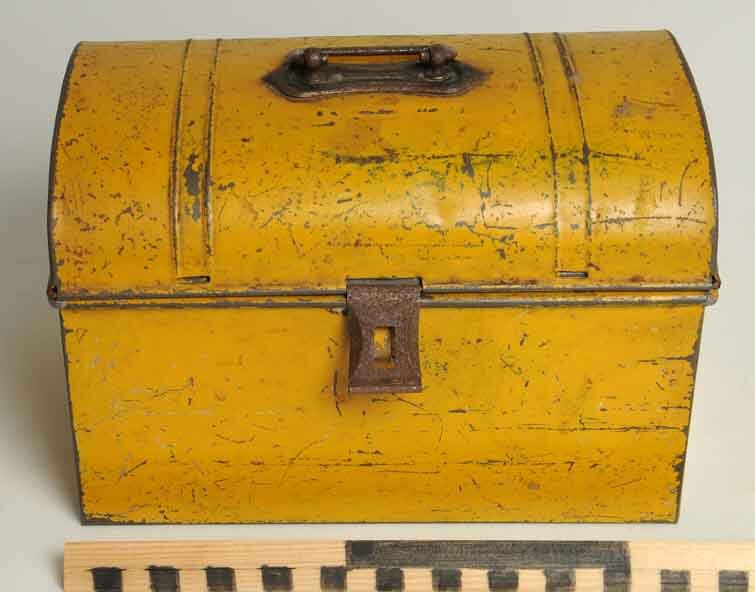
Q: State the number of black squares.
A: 12